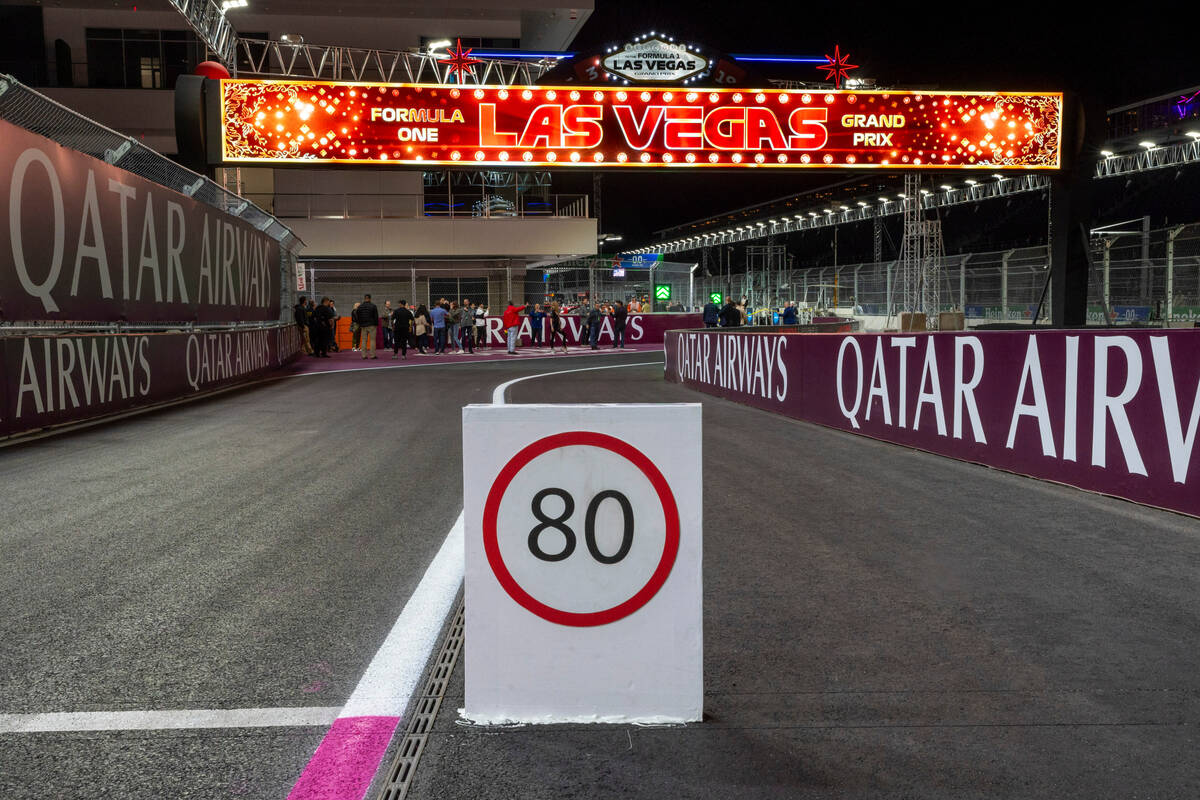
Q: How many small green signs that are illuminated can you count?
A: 2